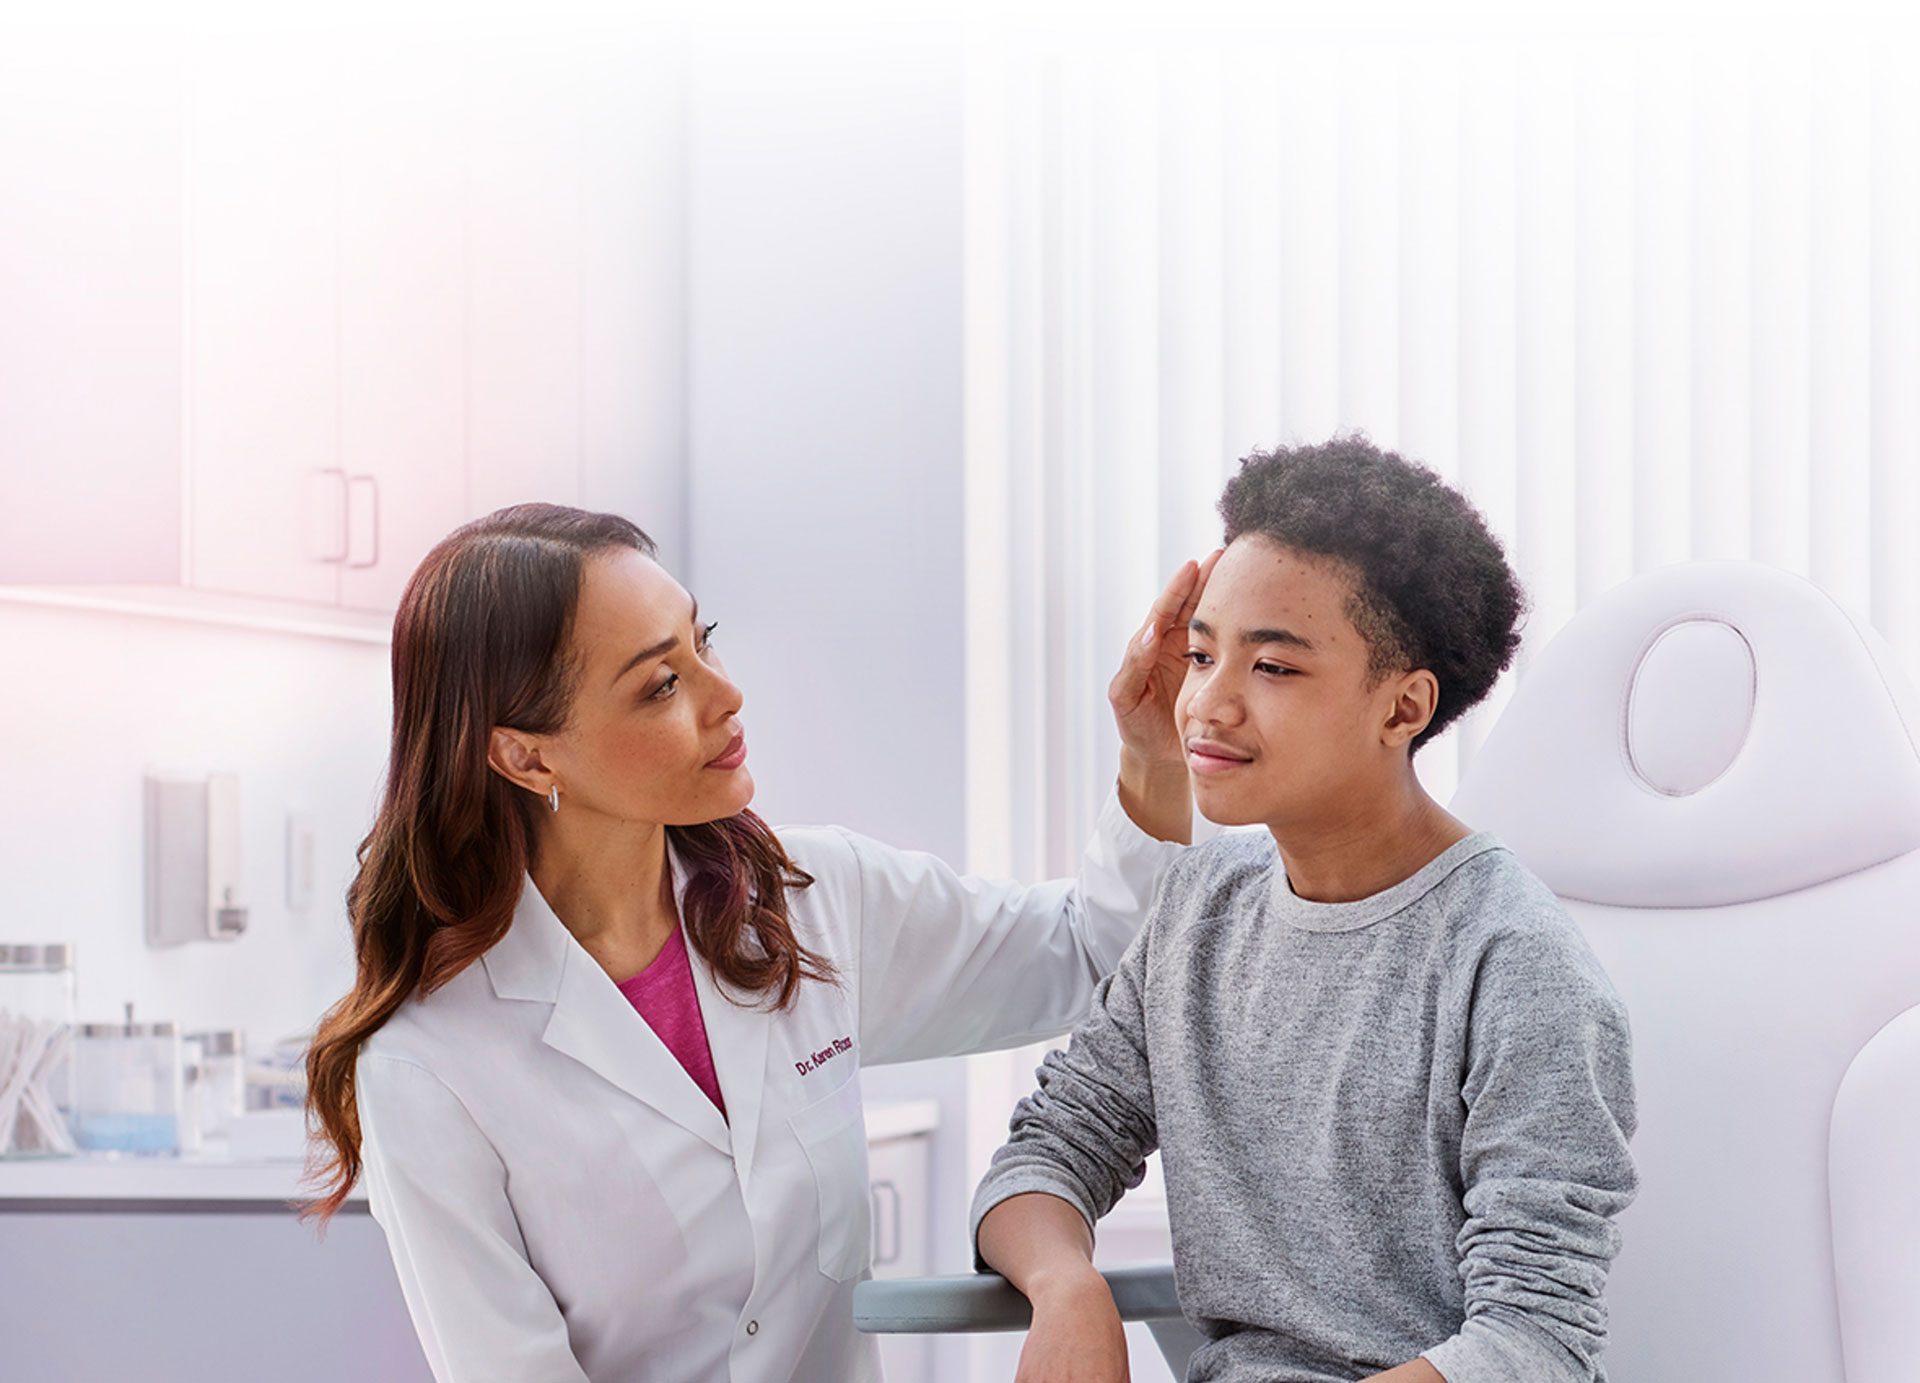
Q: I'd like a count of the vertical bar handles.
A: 3